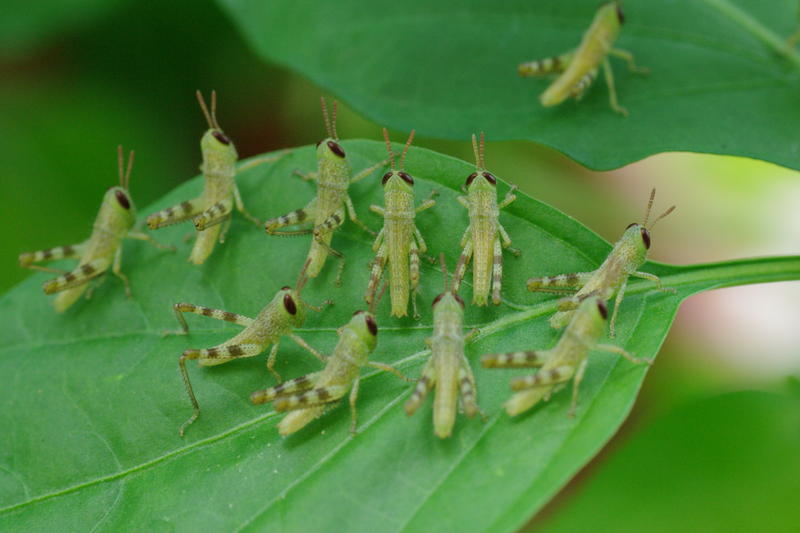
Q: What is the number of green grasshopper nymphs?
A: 11